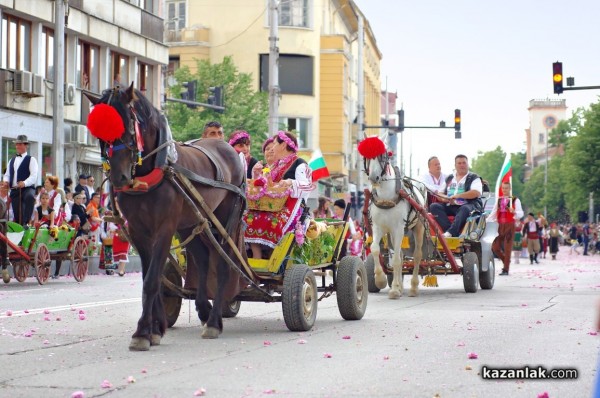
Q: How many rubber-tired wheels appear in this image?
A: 8